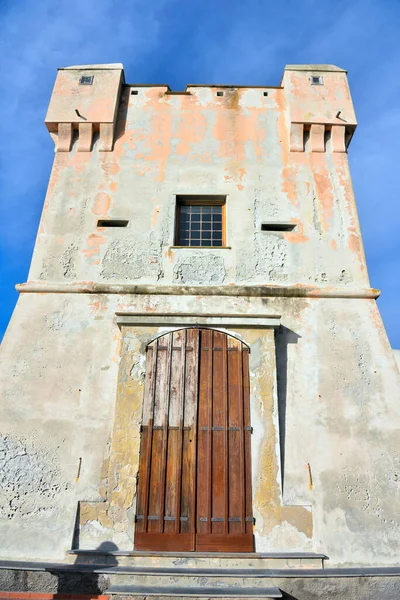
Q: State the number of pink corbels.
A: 6